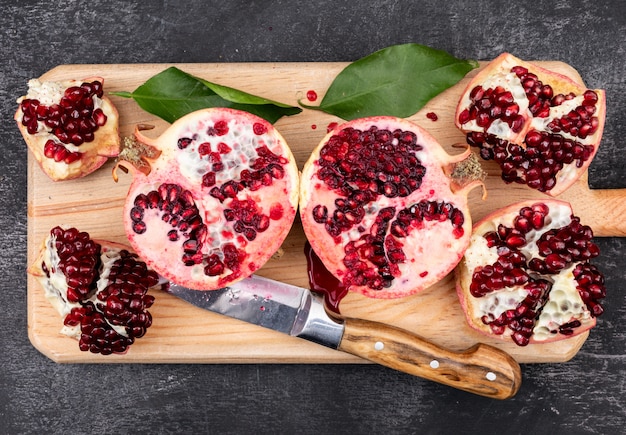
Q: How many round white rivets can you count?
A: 3